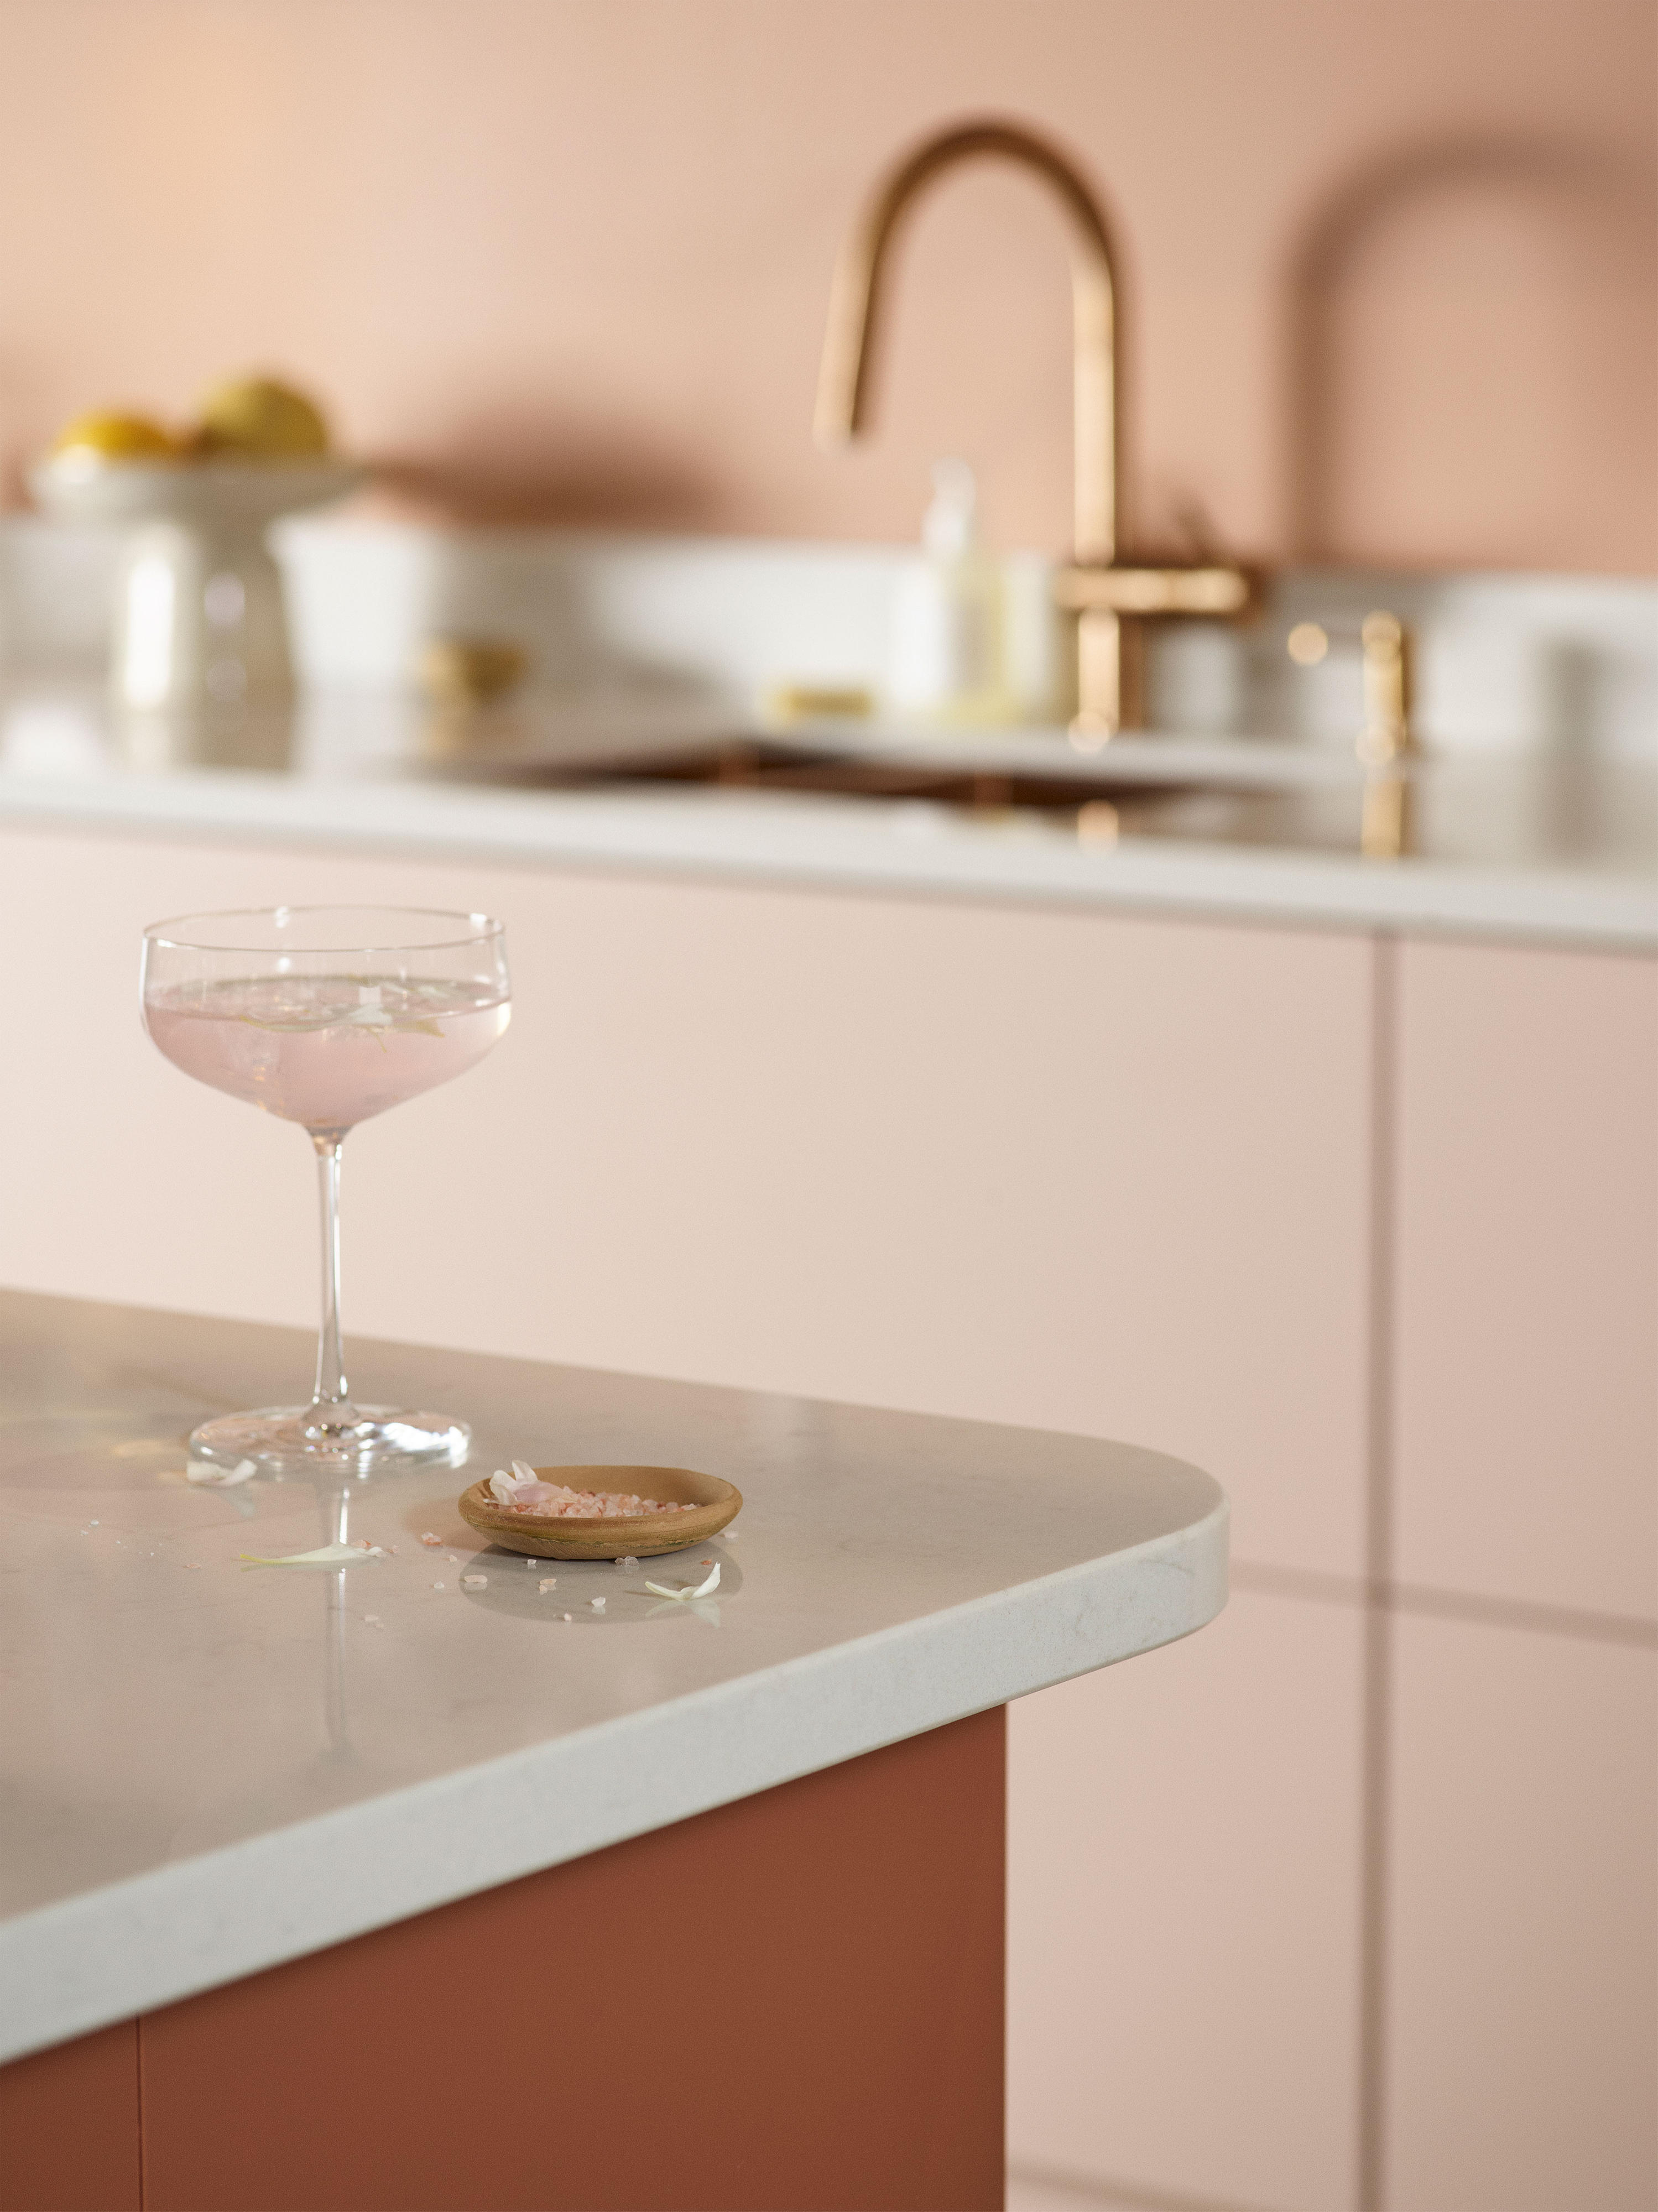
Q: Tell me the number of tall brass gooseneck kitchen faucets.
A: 1